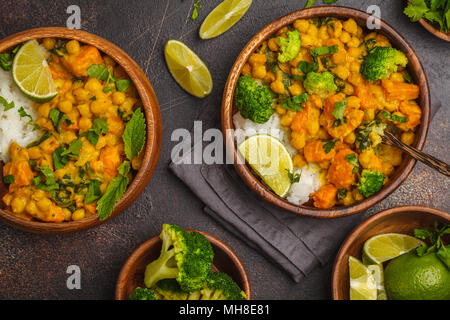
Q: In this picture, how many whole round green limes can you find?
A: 1